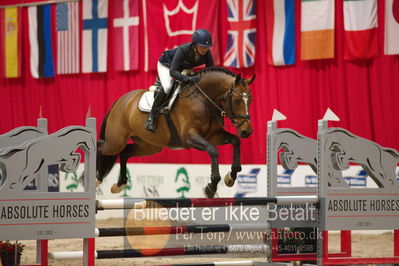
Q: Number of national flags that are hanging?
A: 10